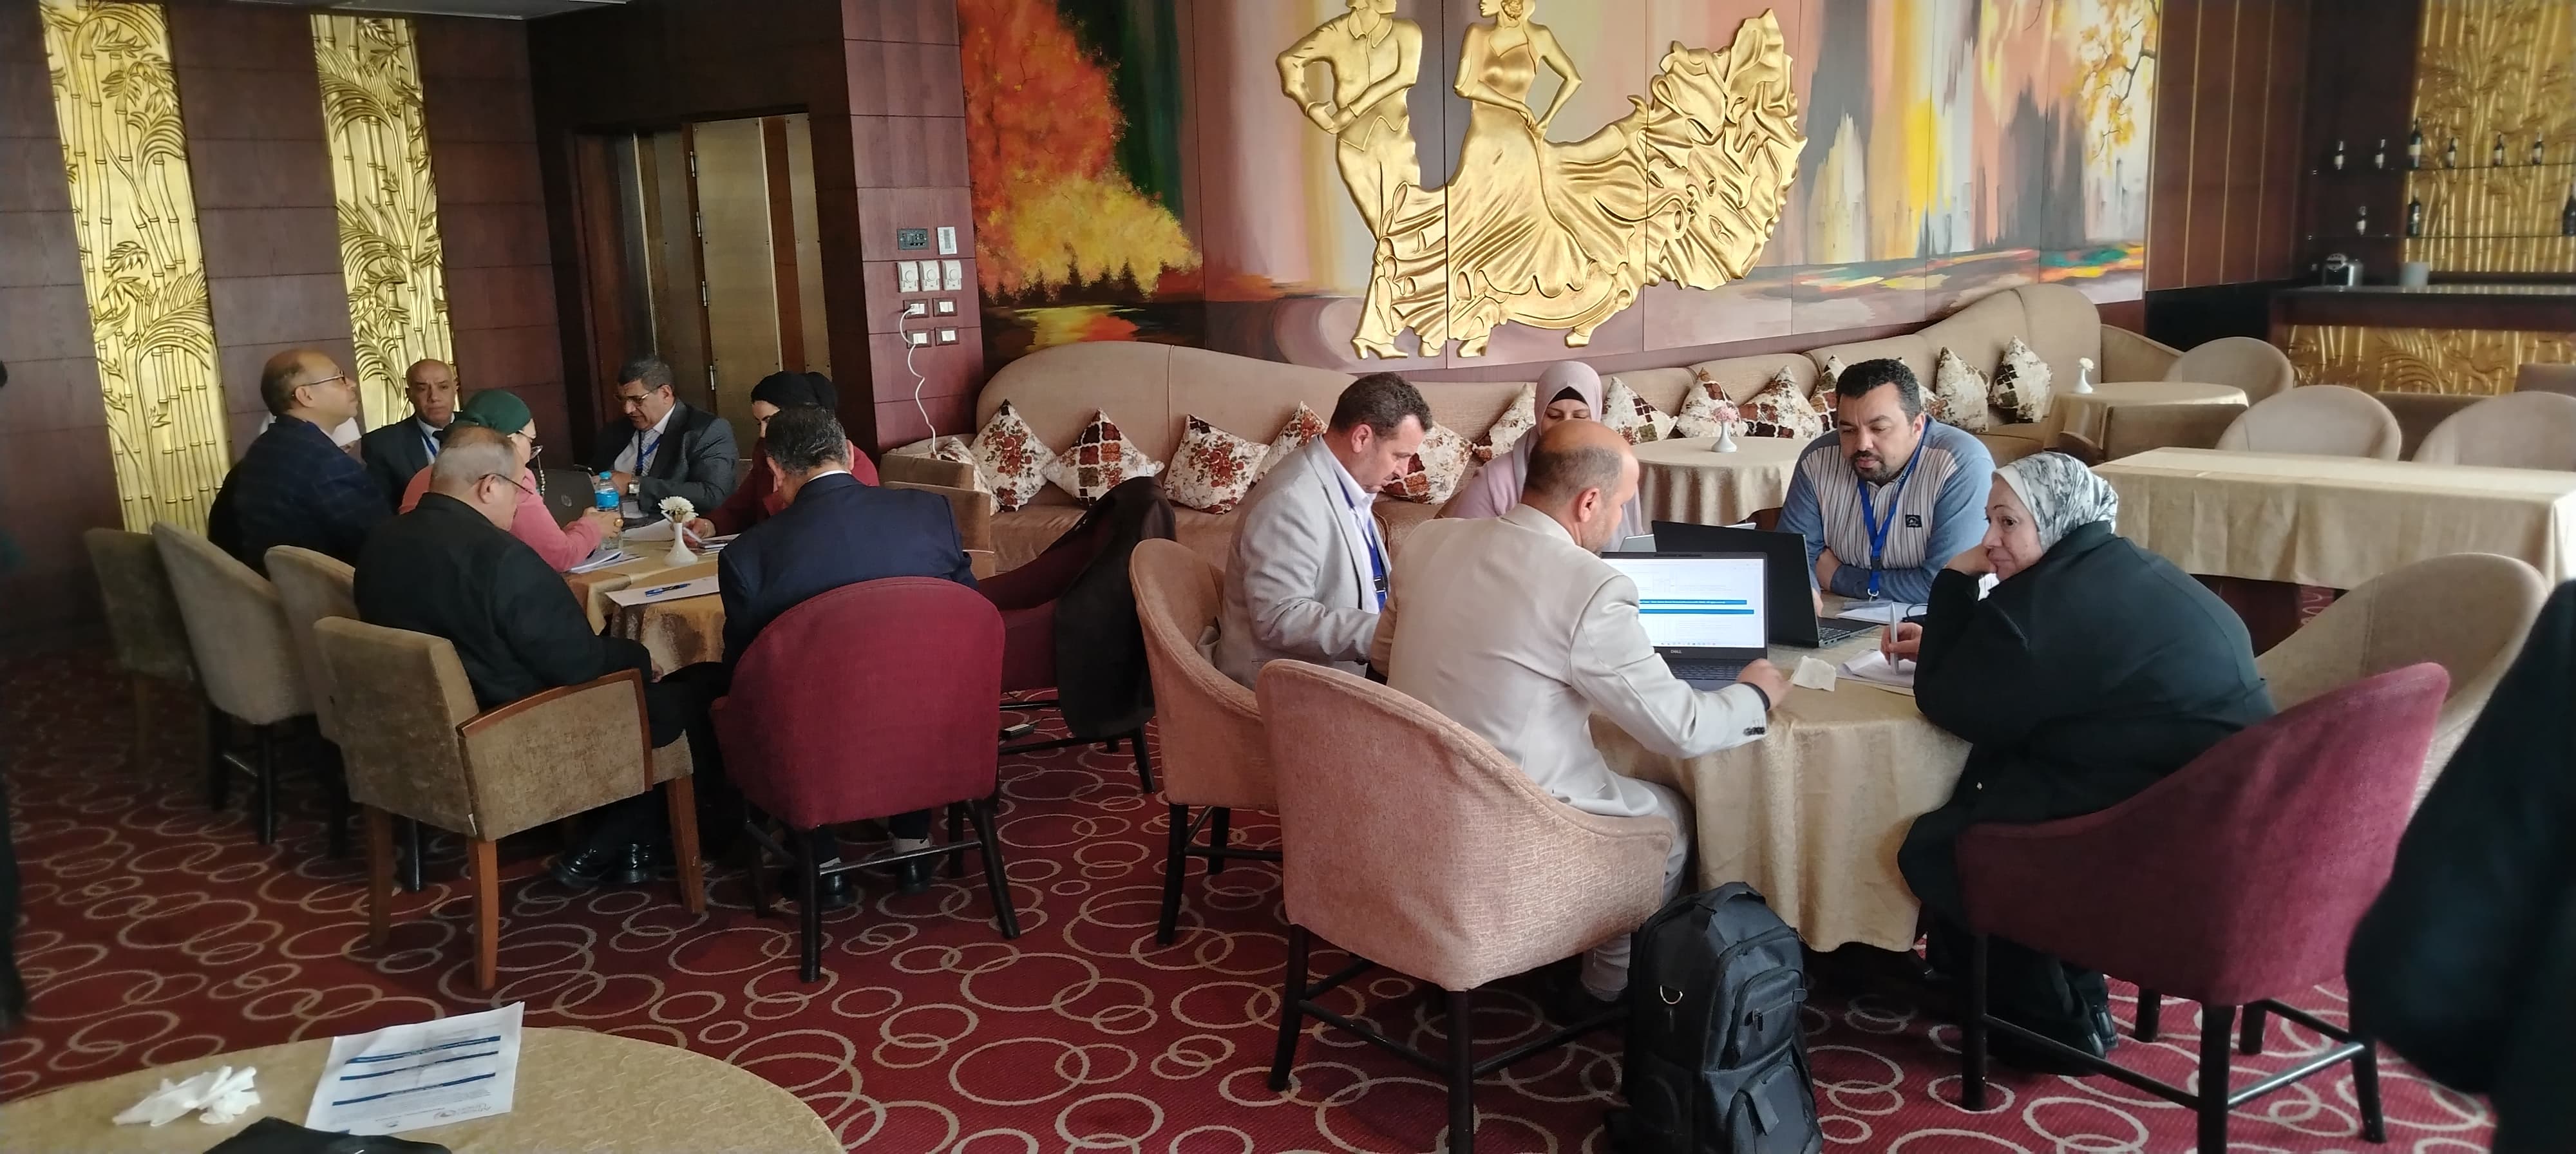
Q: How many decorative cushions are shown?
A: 14